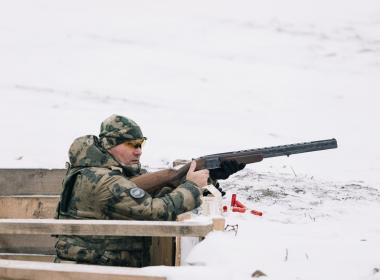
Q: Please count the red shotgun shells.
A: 5